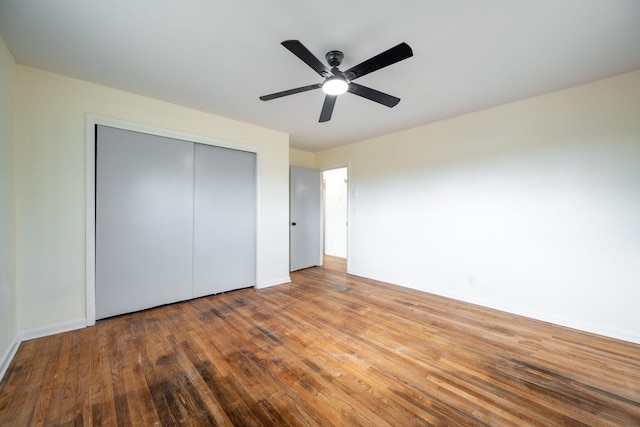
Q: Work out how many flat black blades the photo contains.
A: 5